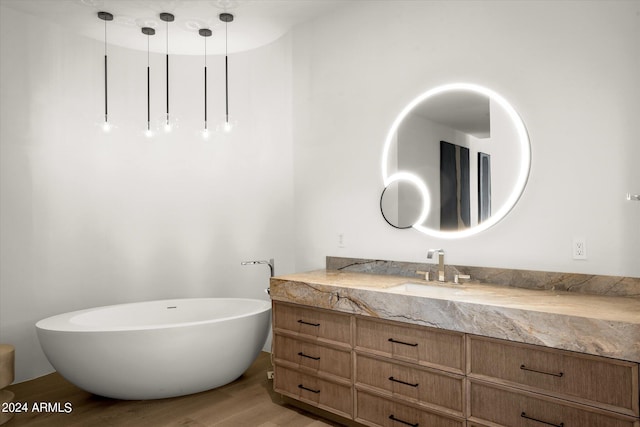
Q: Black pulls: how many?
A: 8